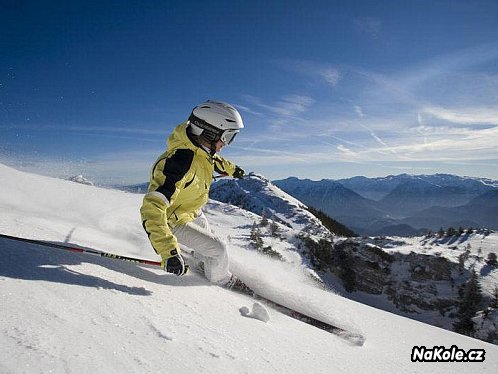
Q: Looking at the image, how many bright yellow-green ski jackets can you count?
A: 1